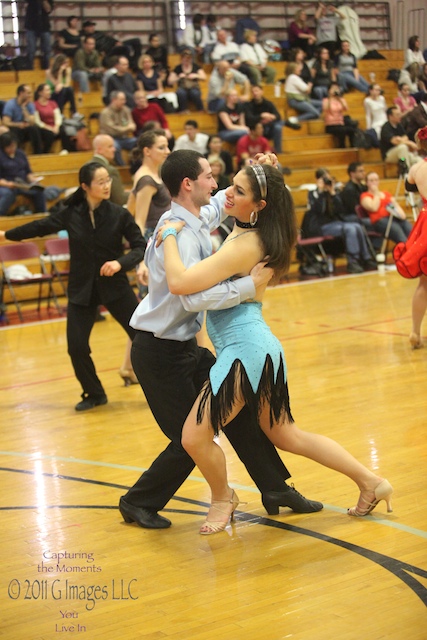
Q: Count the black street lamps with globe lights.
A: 0